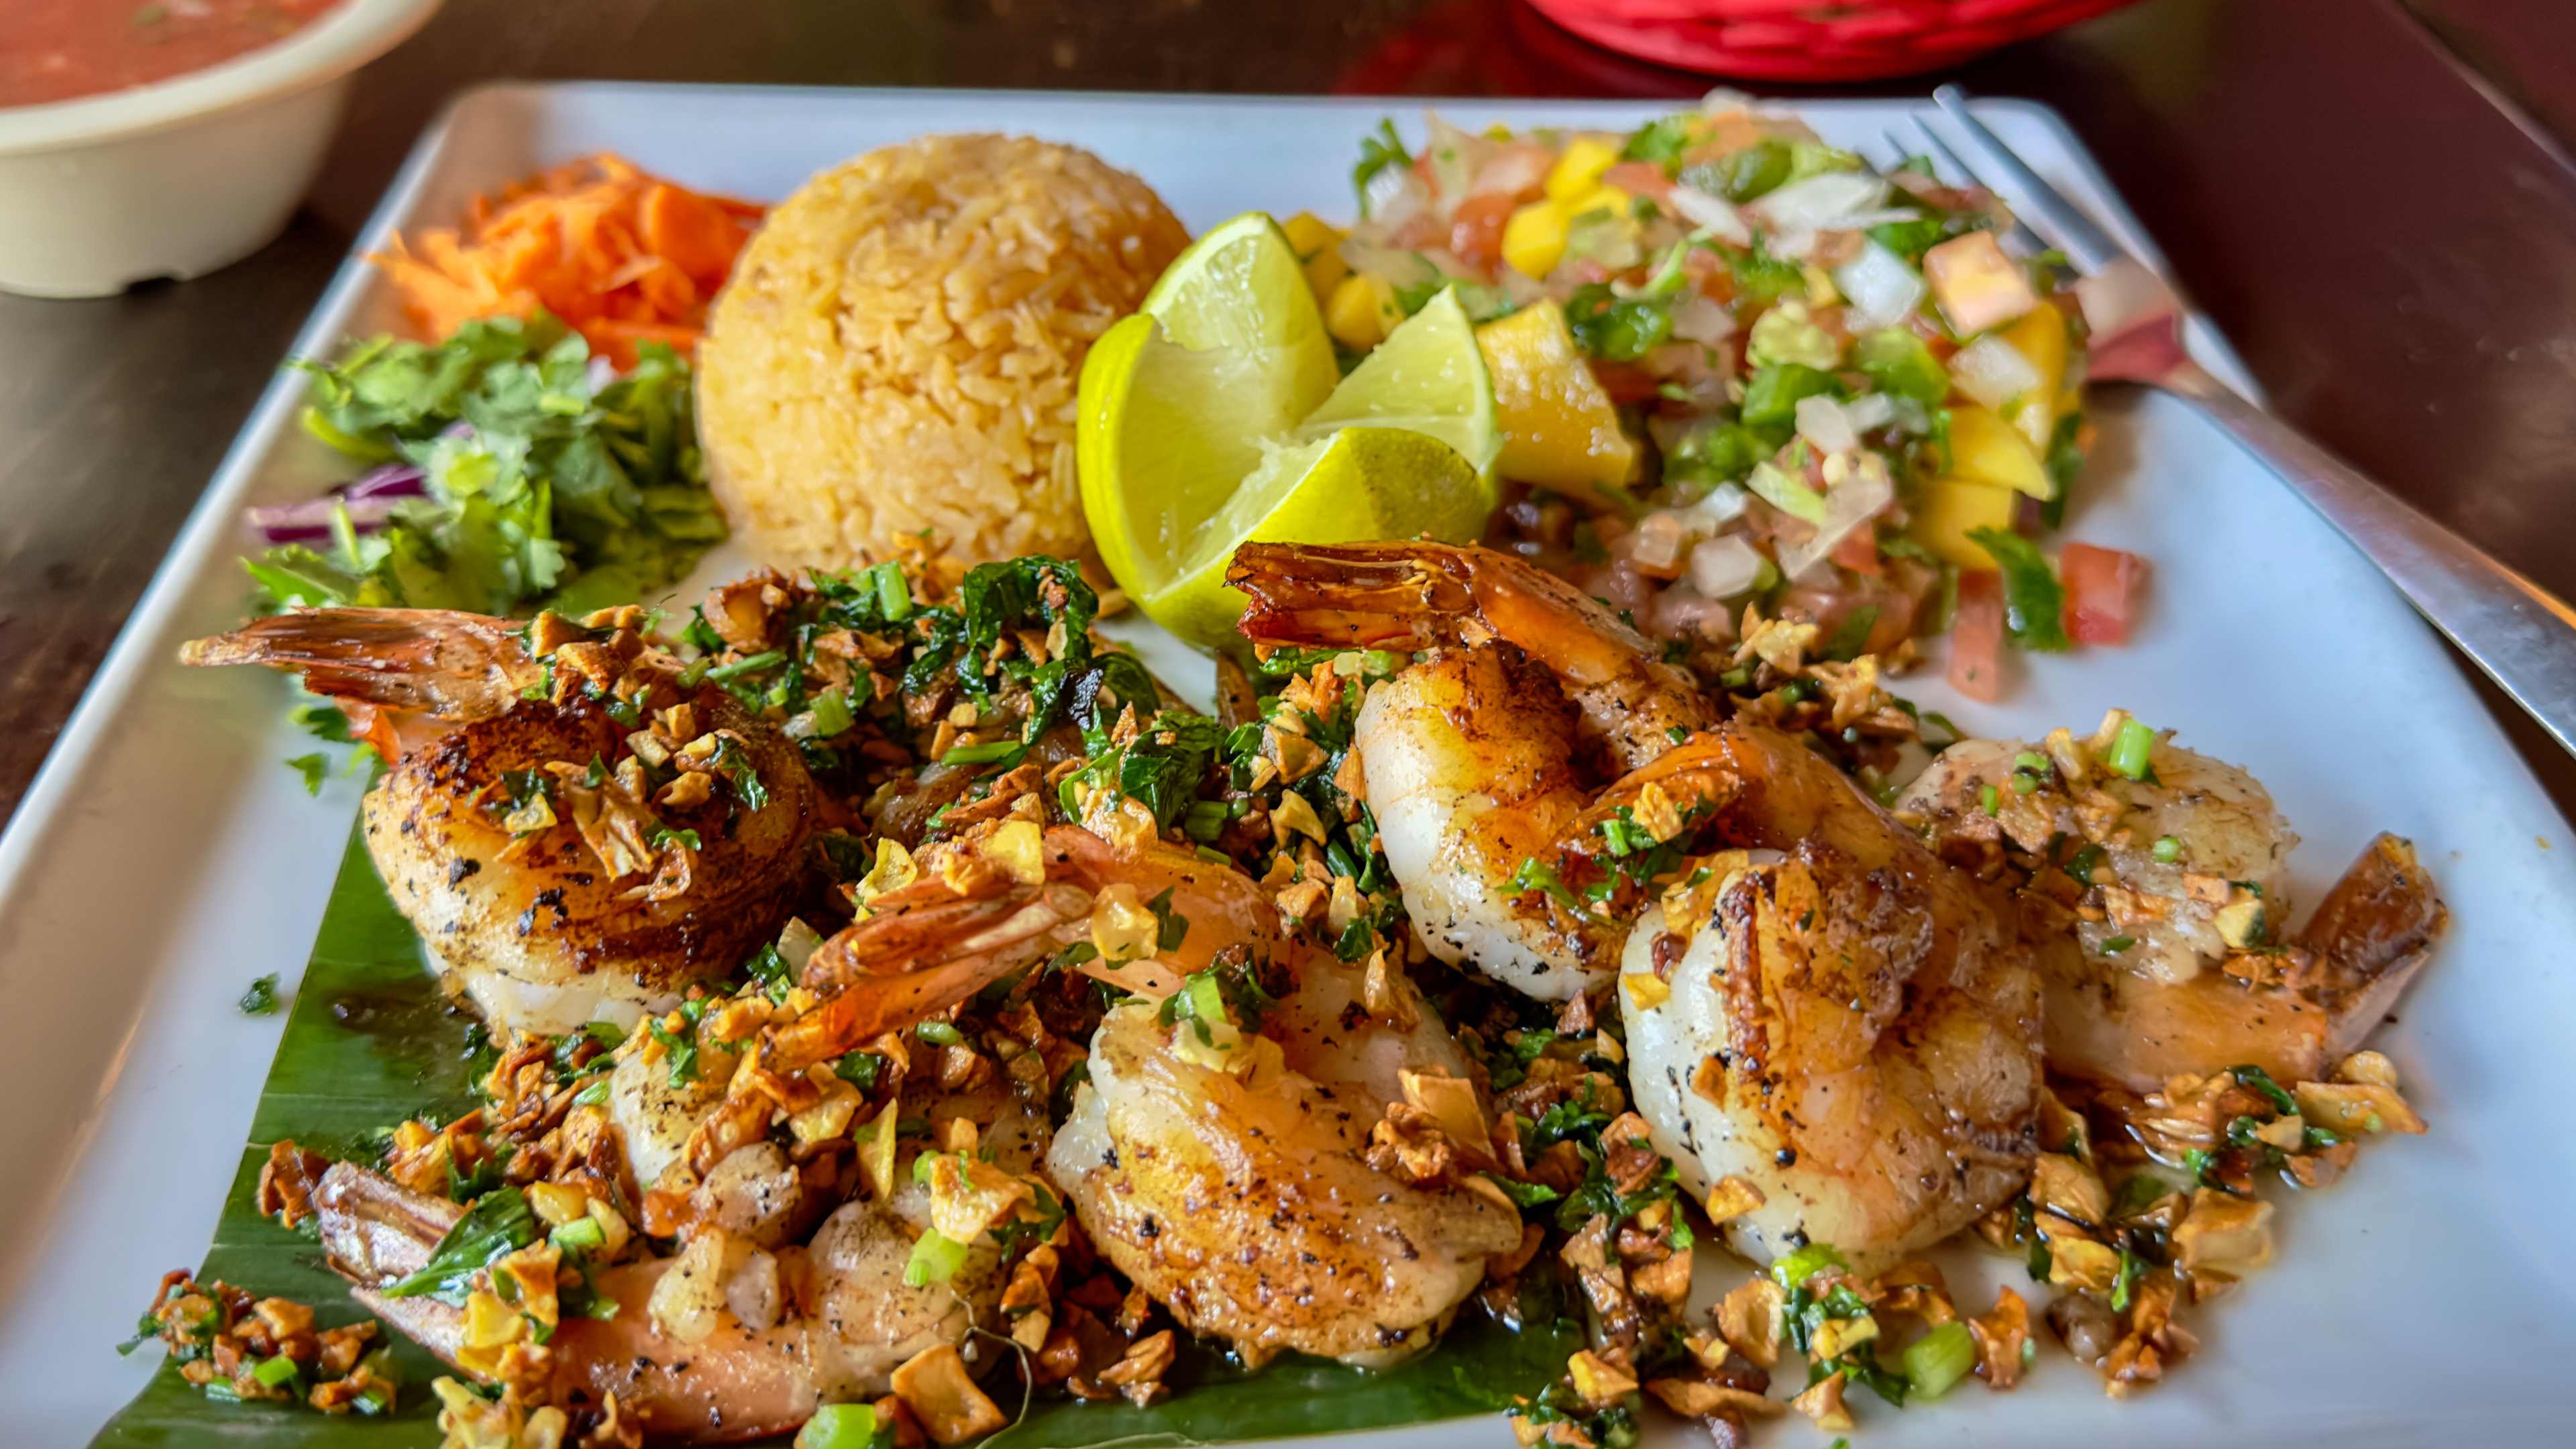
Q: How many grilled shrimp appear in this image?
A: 6